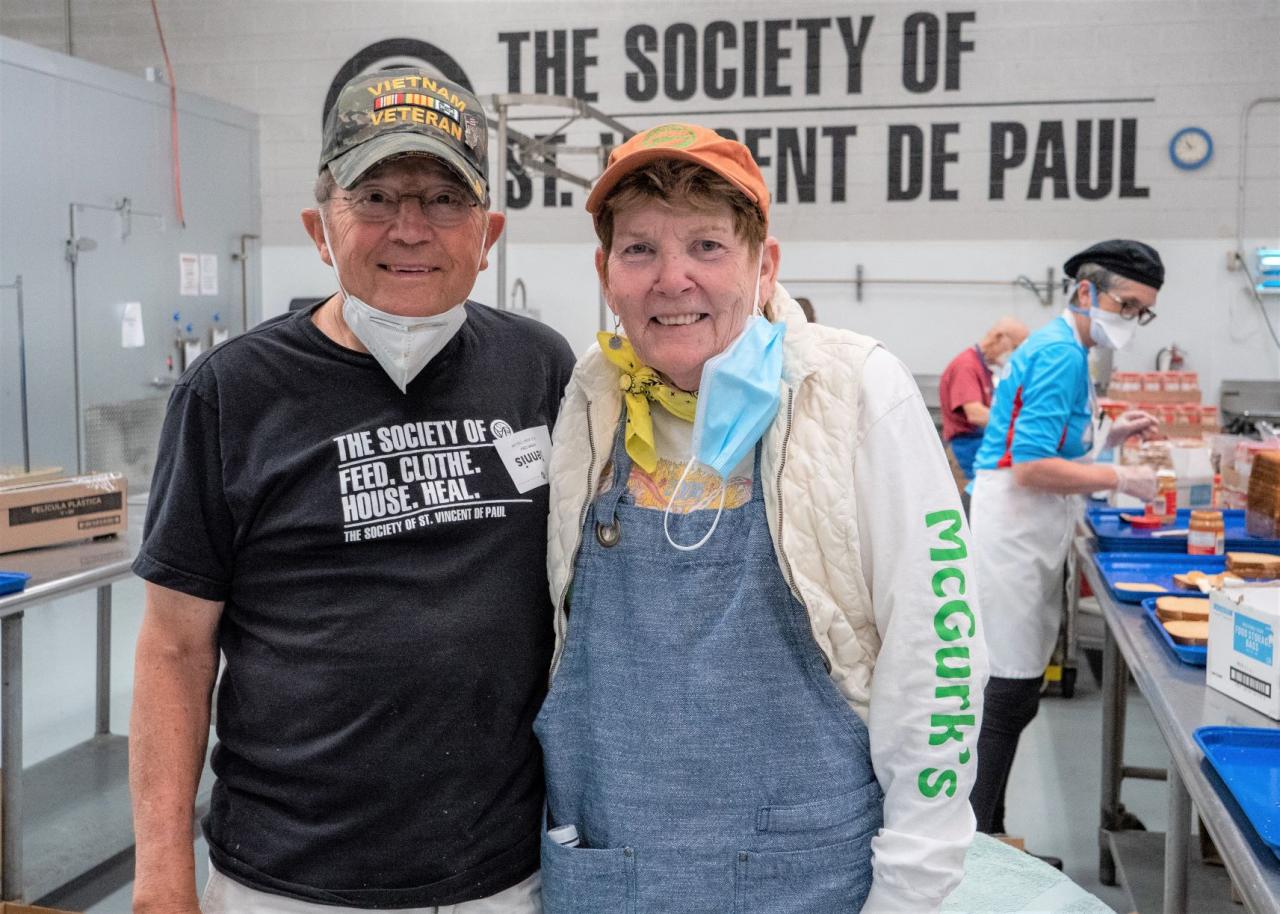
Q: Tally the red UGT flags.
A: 0